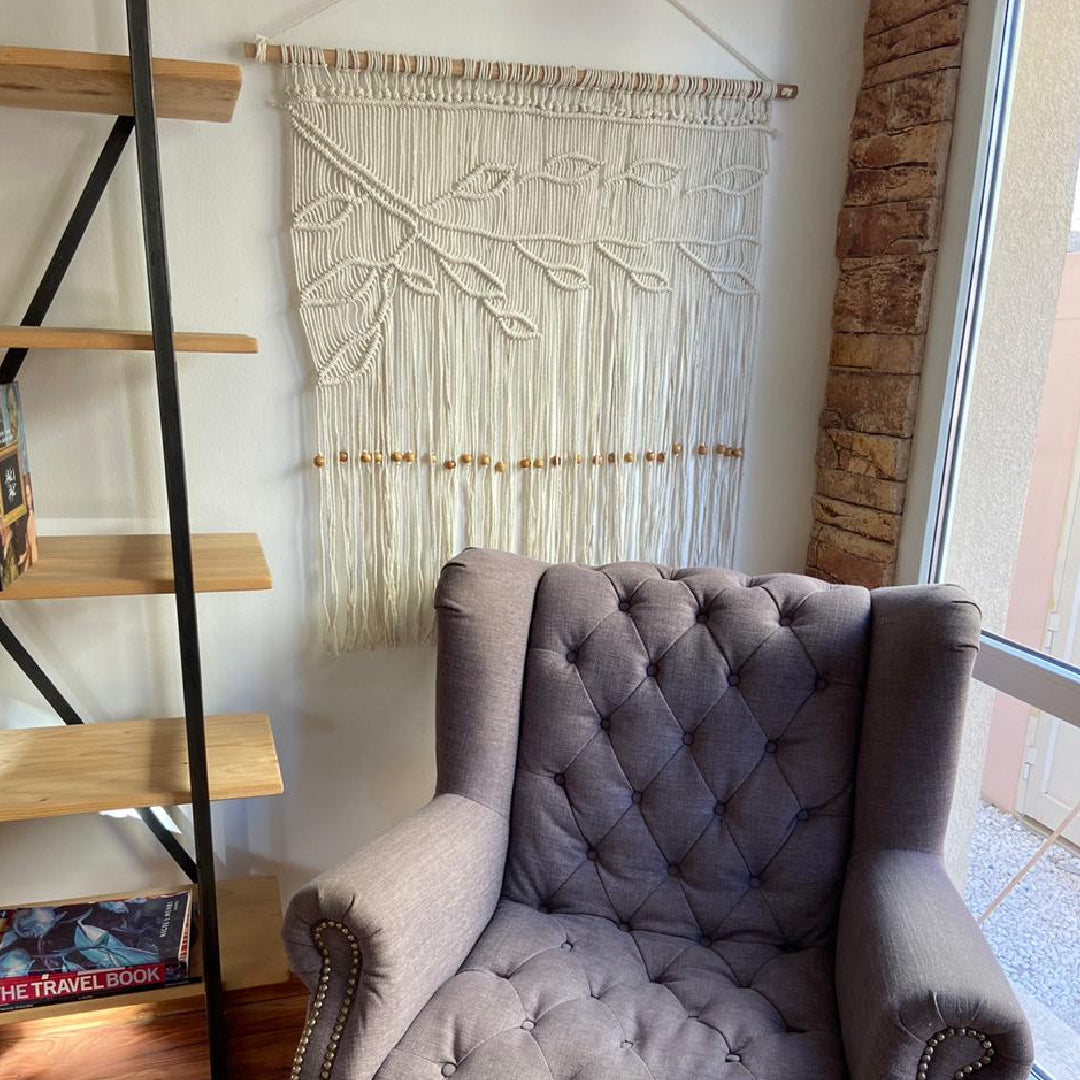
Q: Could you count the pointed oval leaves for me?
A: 13